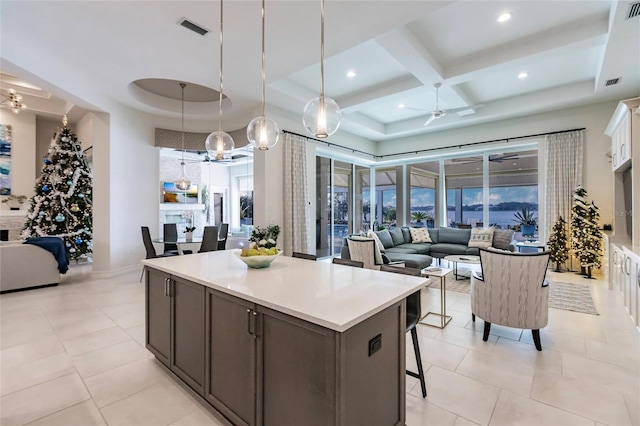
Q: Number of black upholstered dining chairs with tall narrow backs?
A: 4